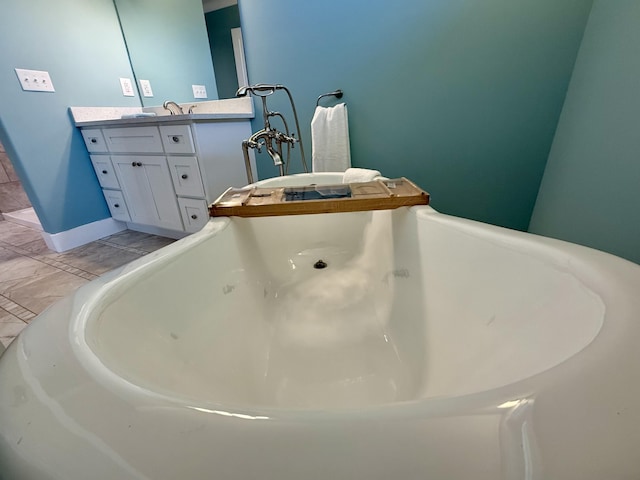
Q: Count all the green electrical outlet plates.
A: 0